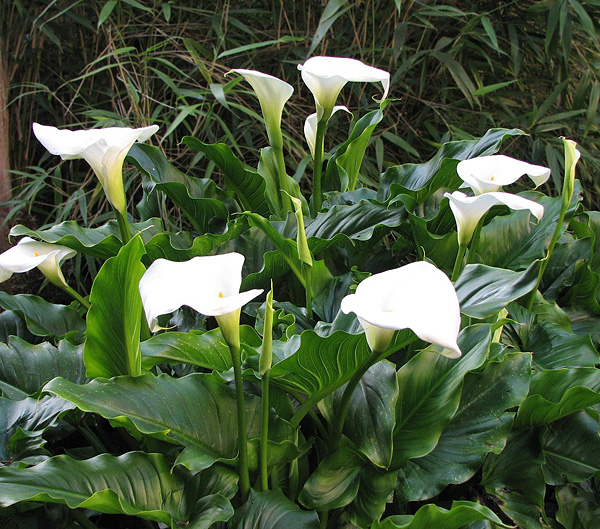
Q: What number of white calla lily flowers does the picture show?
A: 9